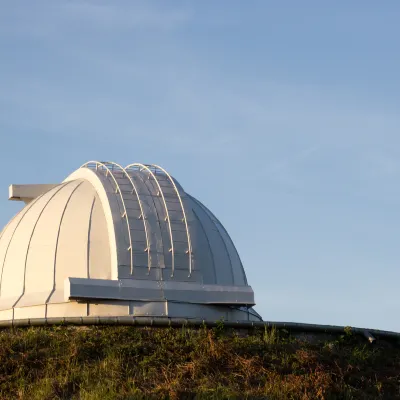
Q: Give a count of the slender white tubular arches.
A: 4